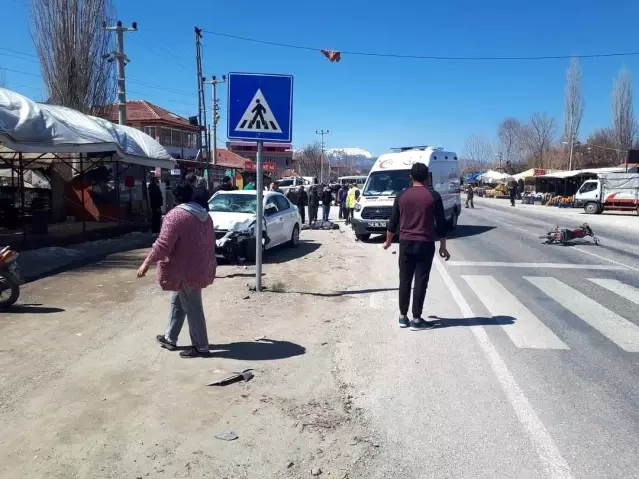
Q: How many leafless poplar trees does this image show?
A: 3